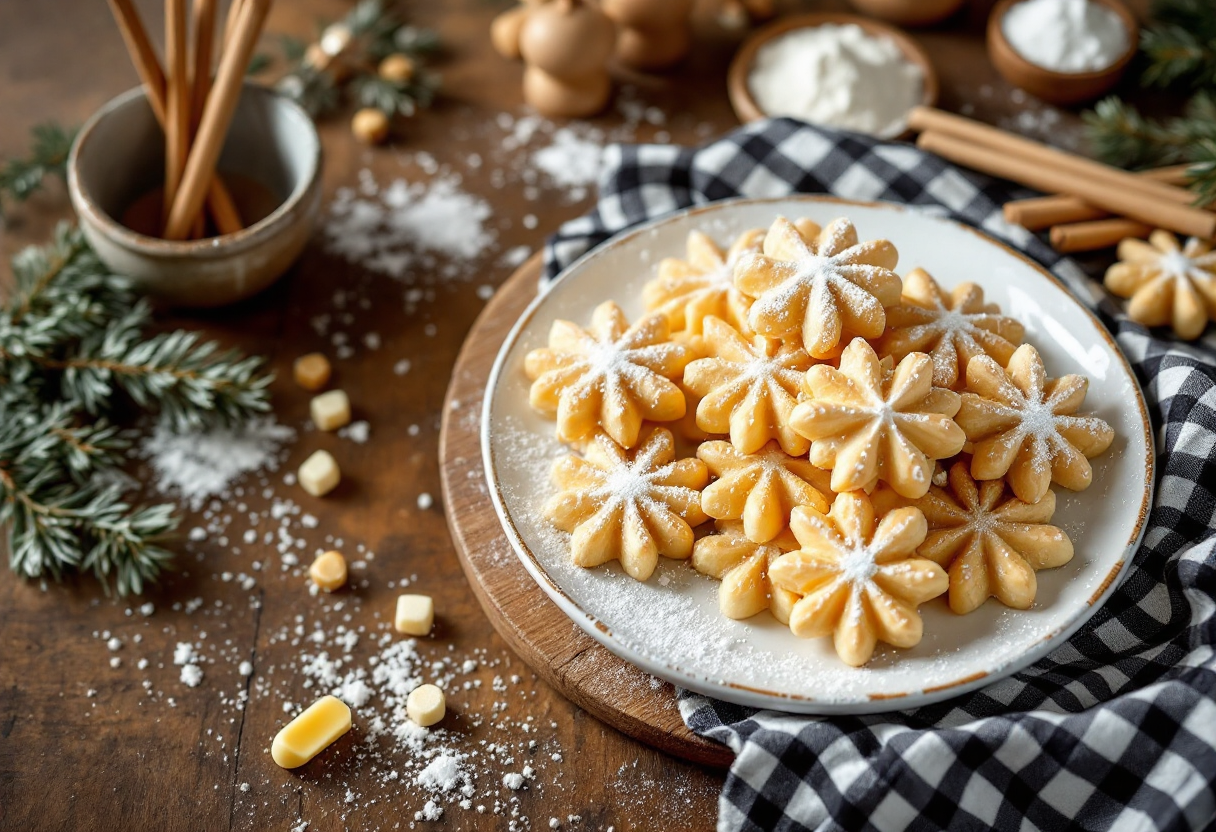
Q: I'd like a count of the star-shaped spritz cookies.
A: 13